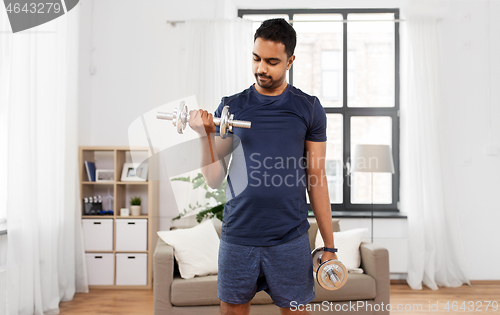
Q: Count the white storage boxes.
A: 4